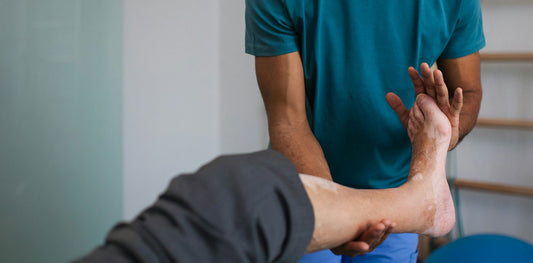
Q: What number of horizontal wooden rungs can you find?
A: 3